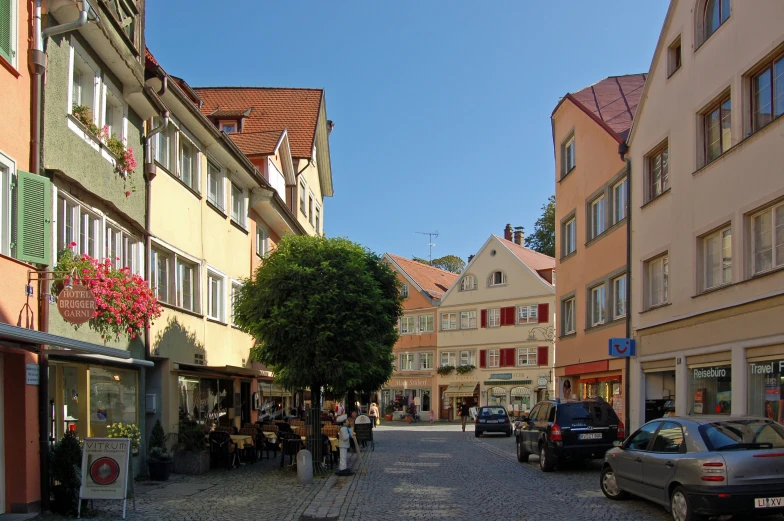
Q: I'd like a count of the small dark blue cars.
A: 1